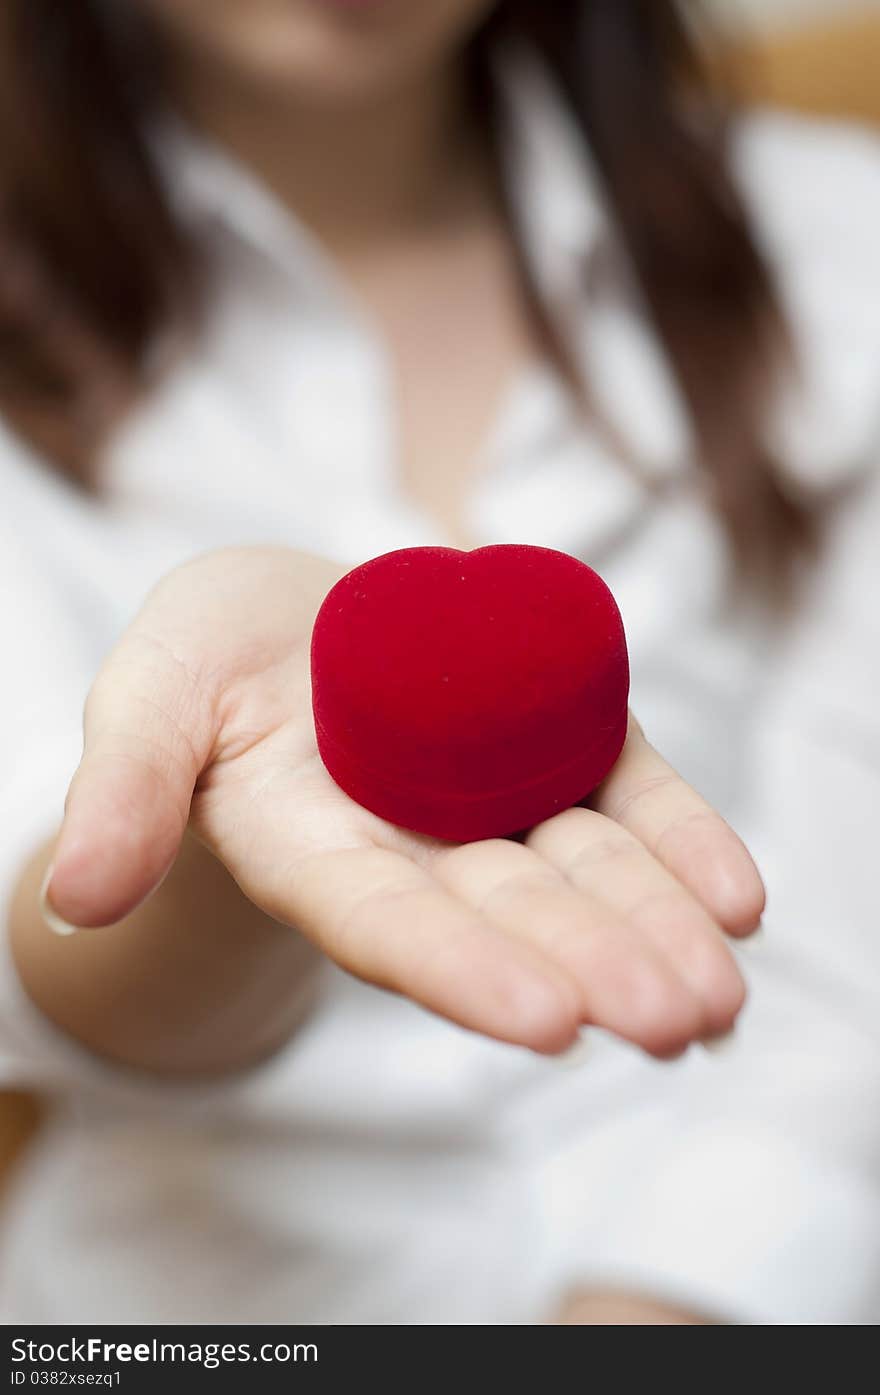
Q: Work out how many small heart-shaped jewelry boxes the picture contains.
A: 1